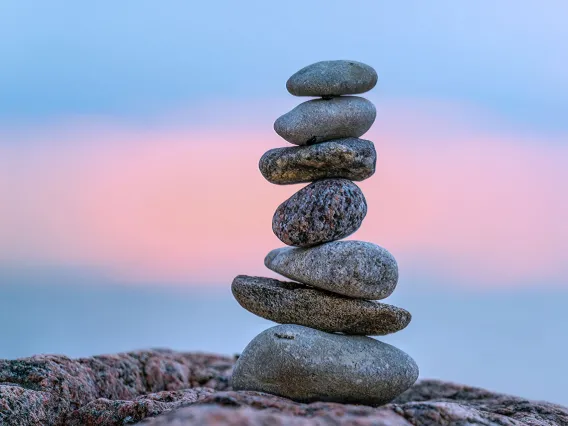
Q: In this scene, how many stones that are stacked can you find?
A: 7